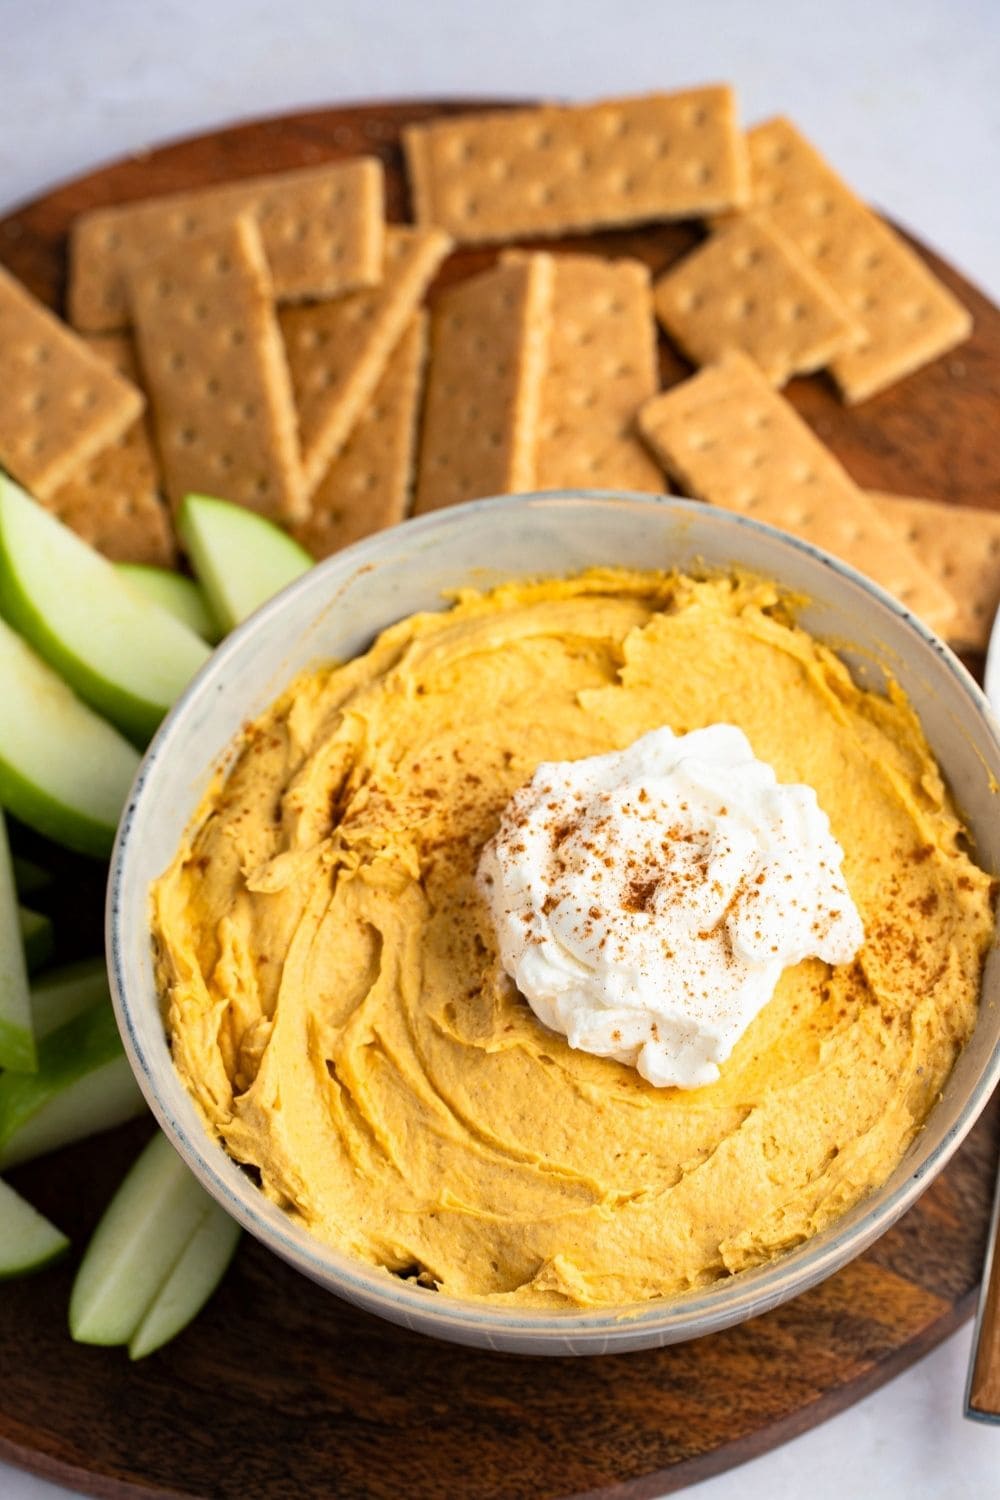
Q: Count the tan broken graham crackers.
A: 13